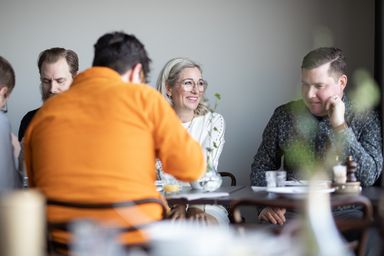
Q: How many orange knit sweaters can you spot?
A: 1